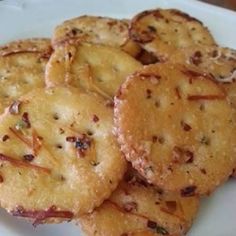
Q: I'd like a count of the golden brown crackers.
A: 8